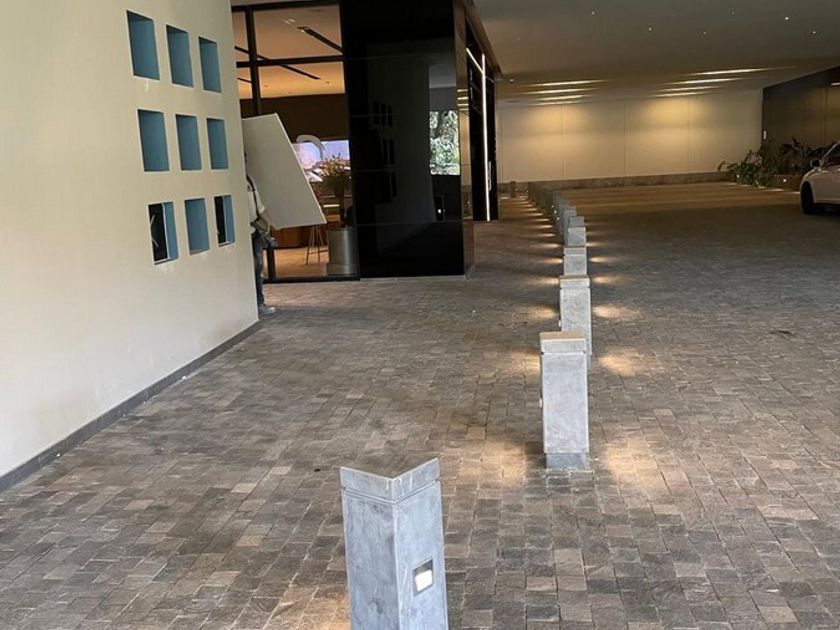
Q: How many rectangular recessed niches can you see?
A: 9